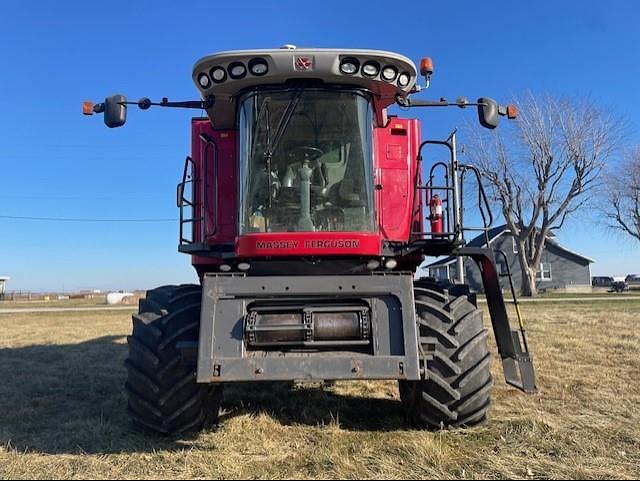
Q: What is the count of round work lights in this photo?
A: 12